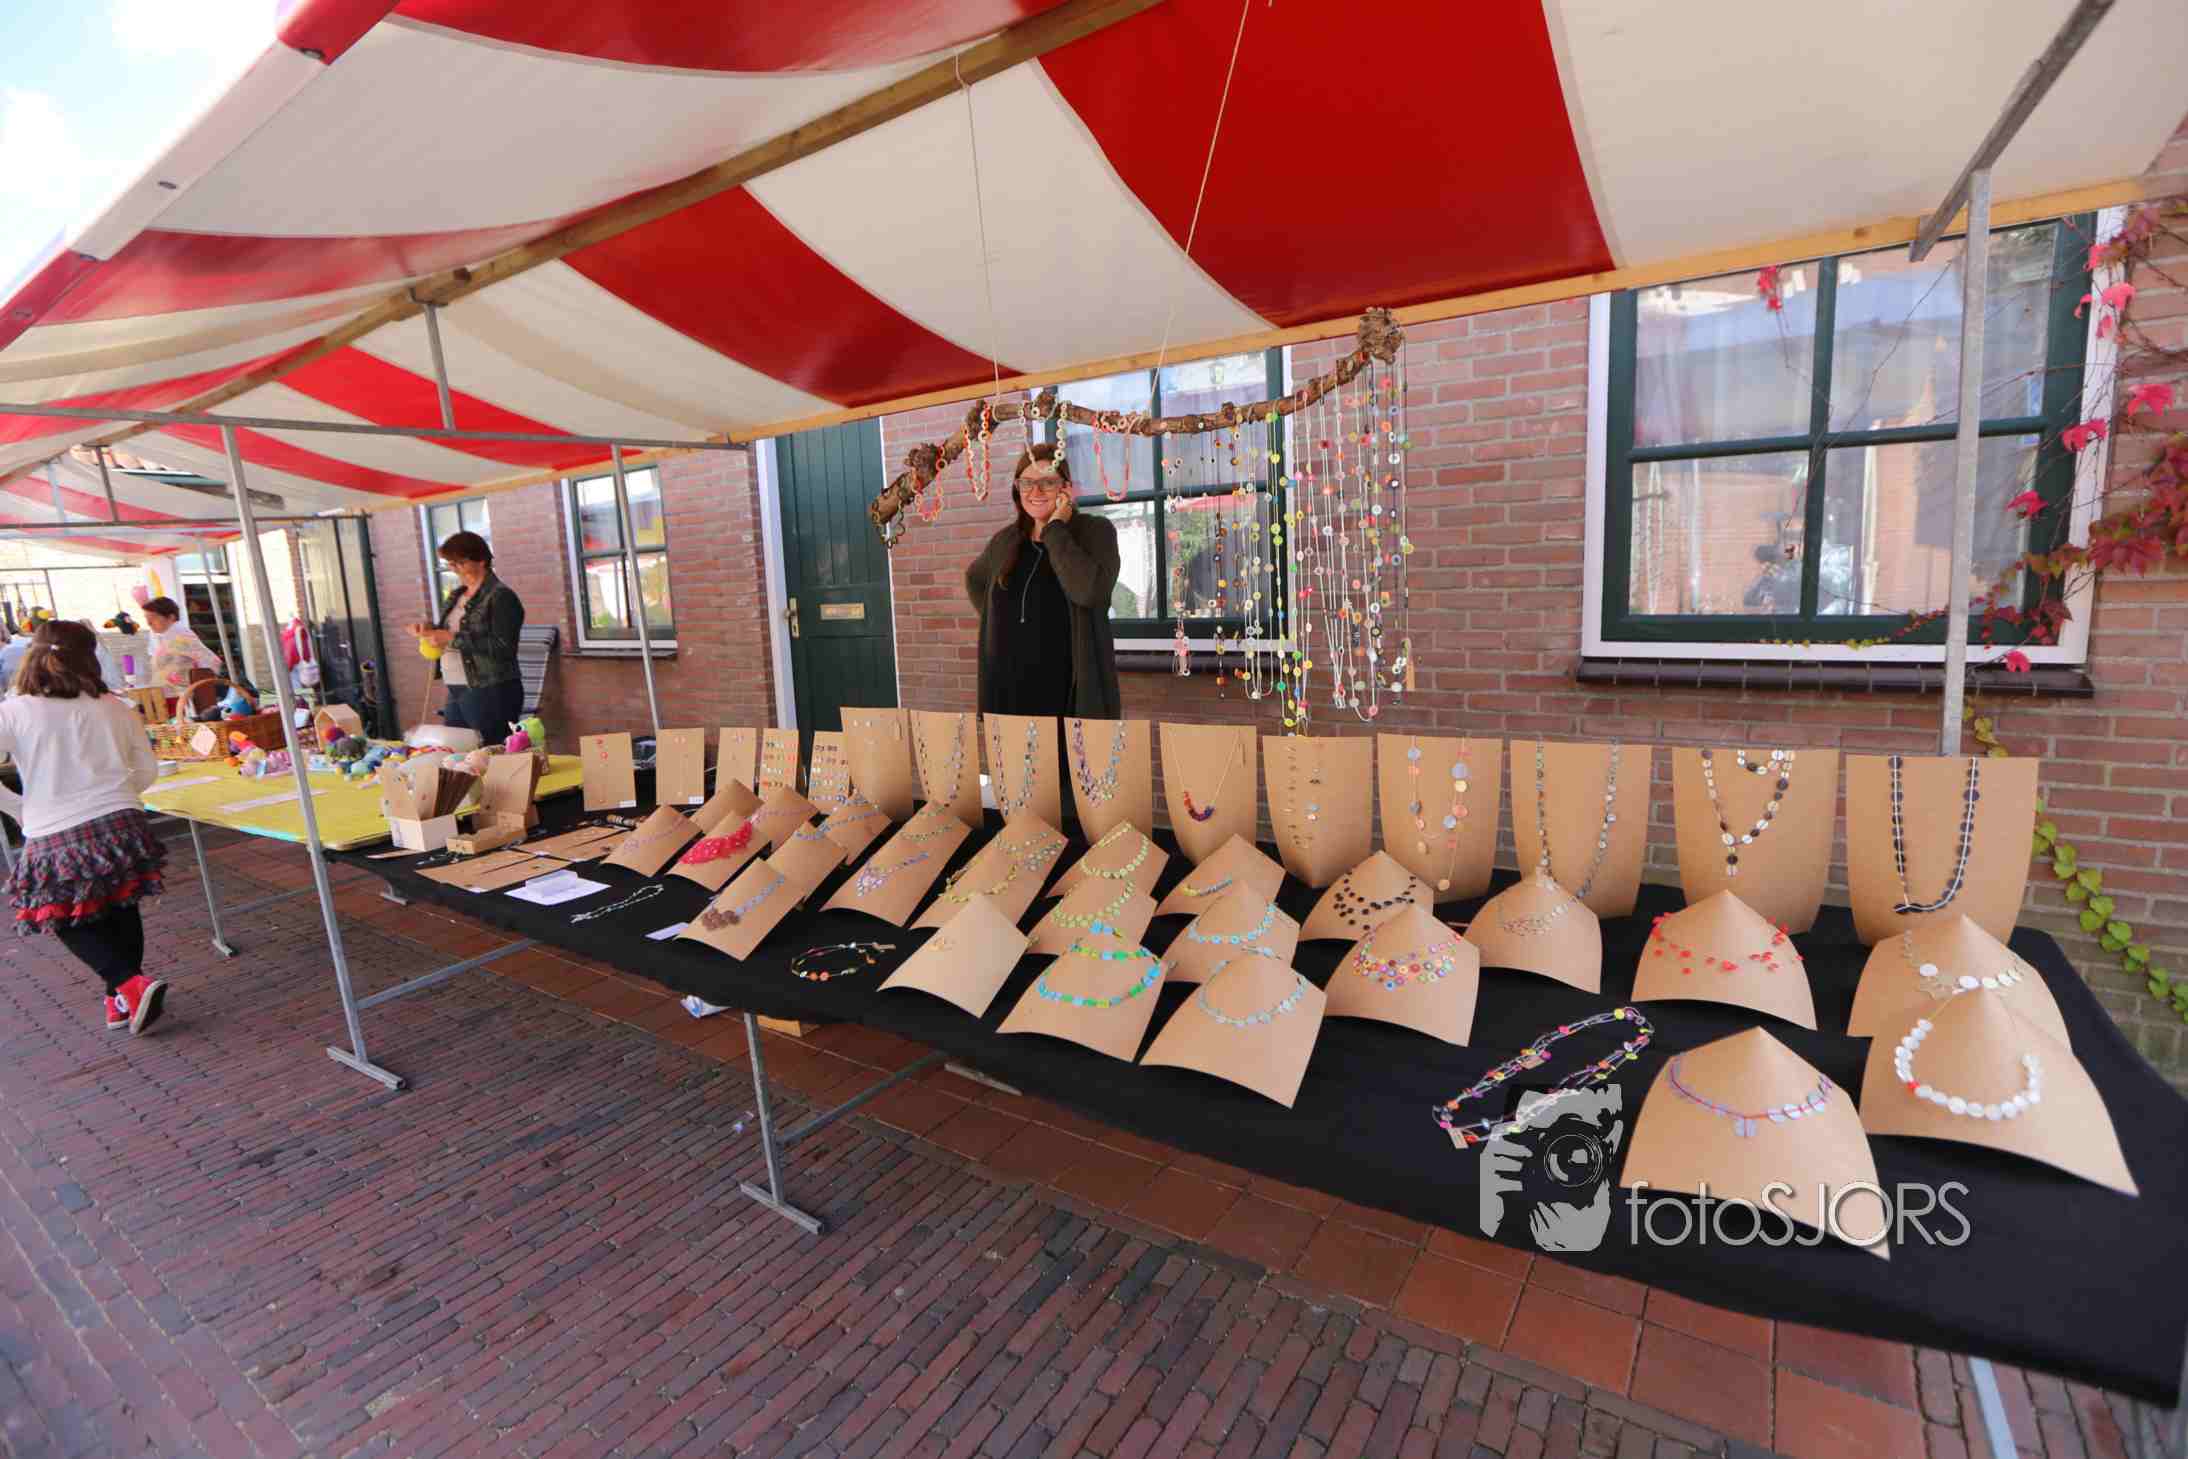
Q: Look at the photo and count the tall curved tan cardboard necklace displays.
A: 10